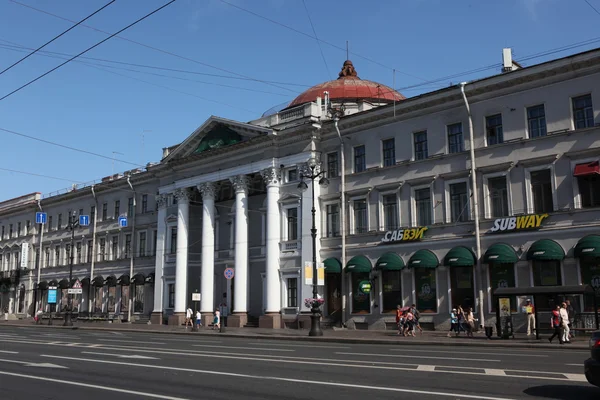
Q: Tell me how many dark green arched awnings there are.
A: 8